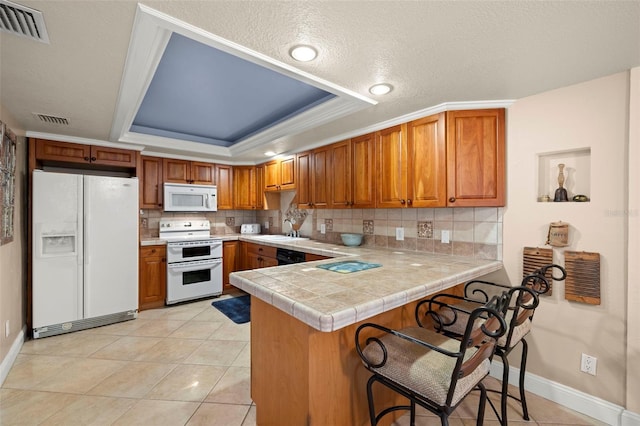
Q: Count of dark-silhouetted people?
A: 0